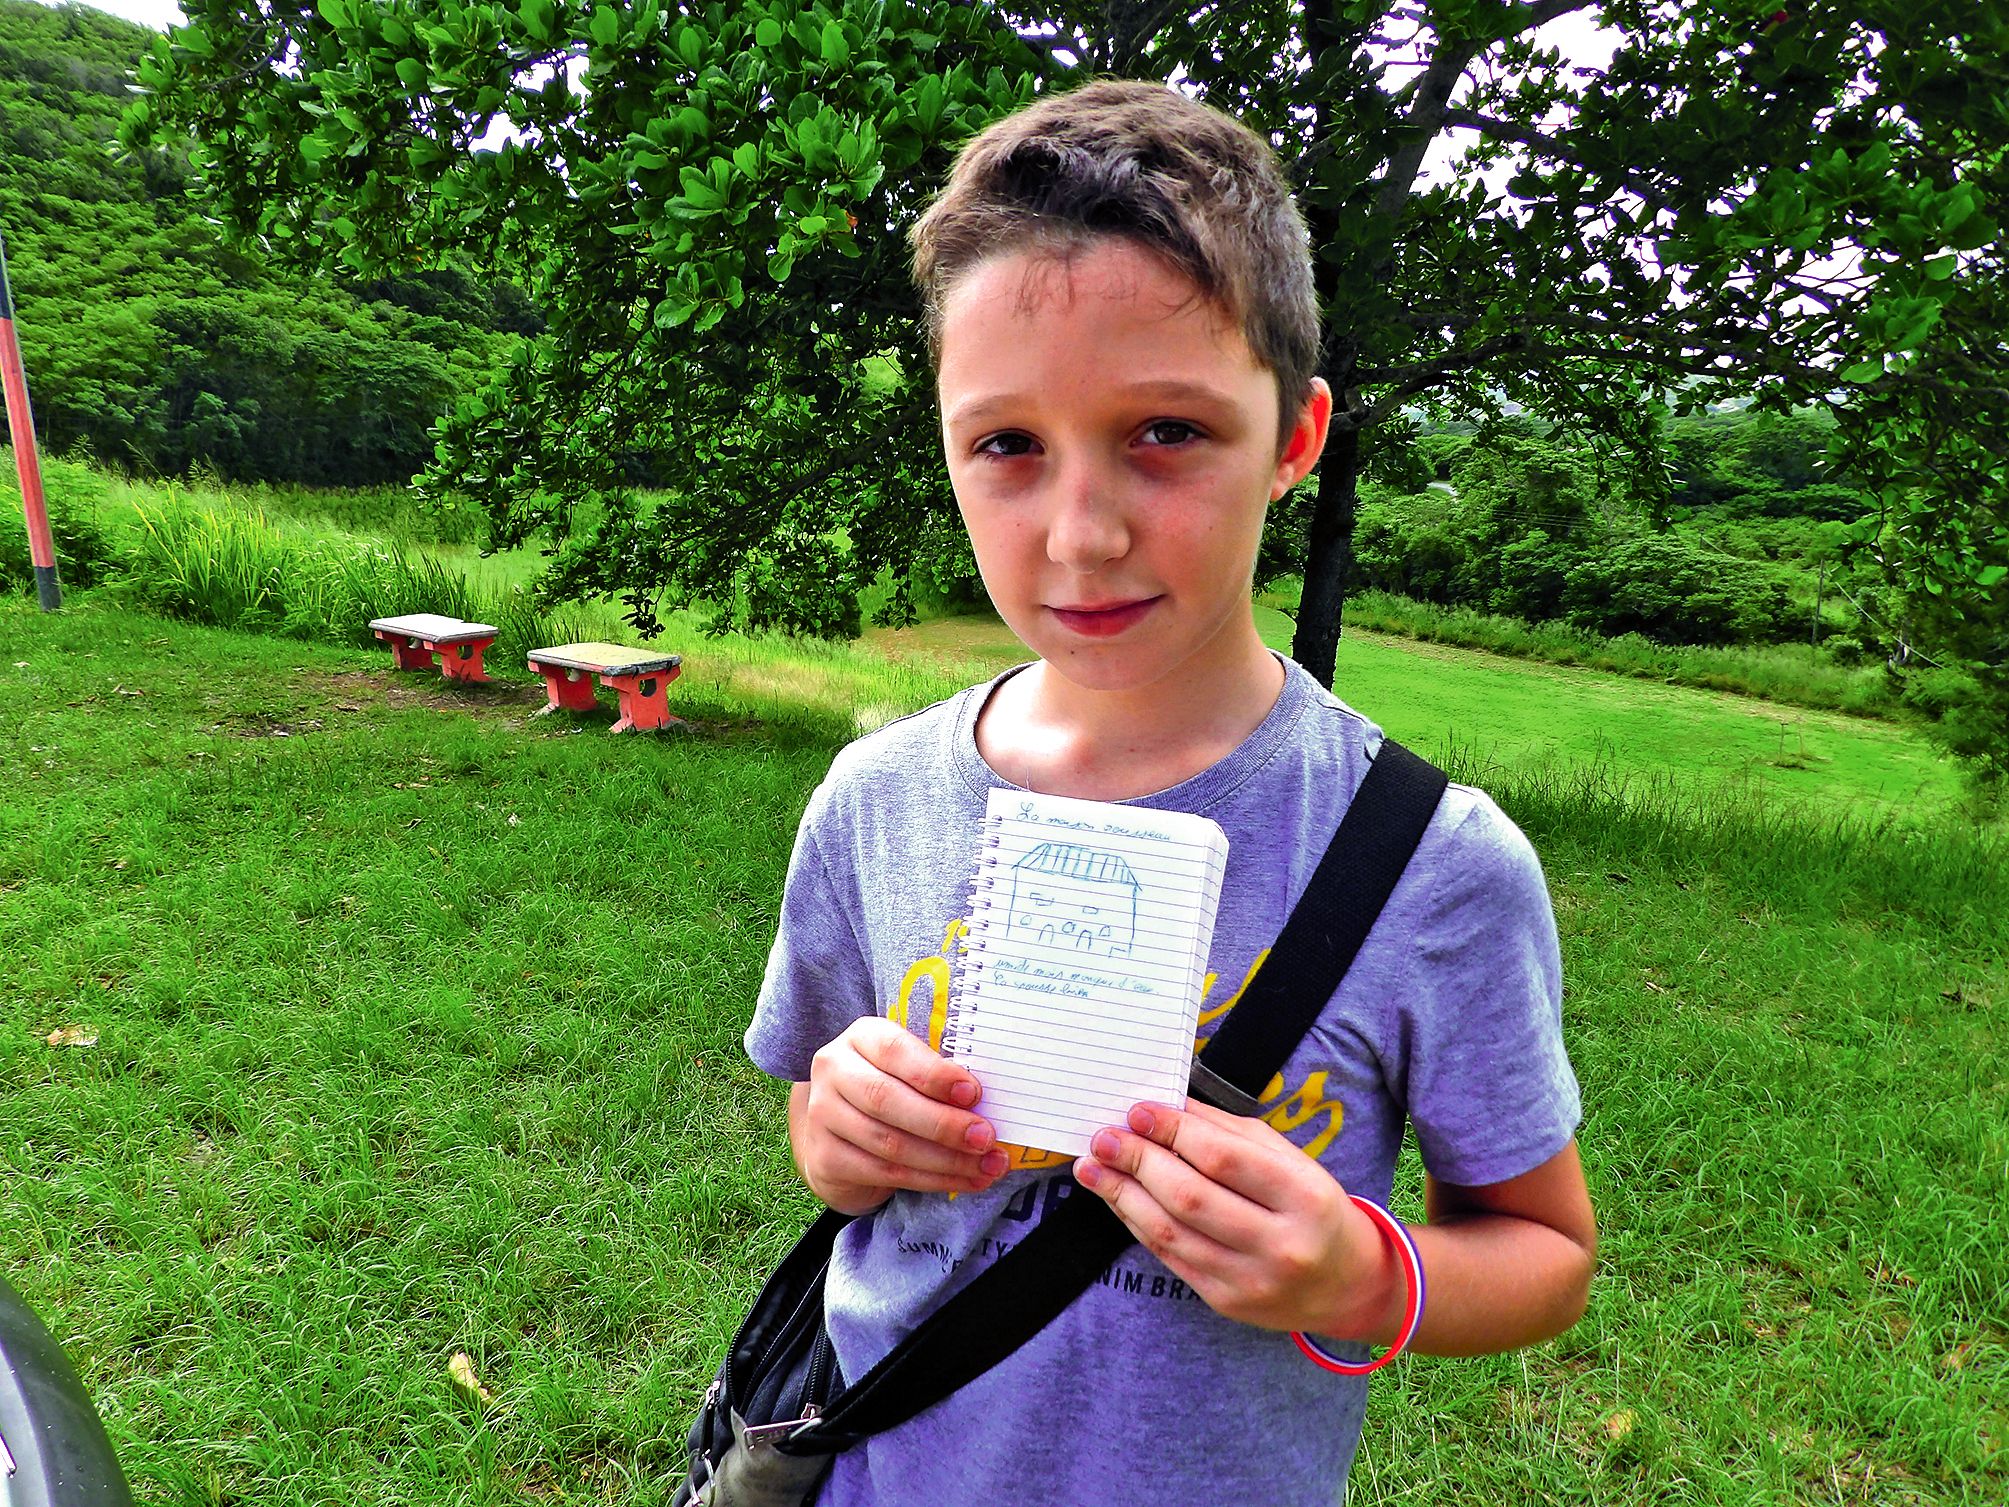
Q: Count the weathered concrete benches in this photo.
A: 2